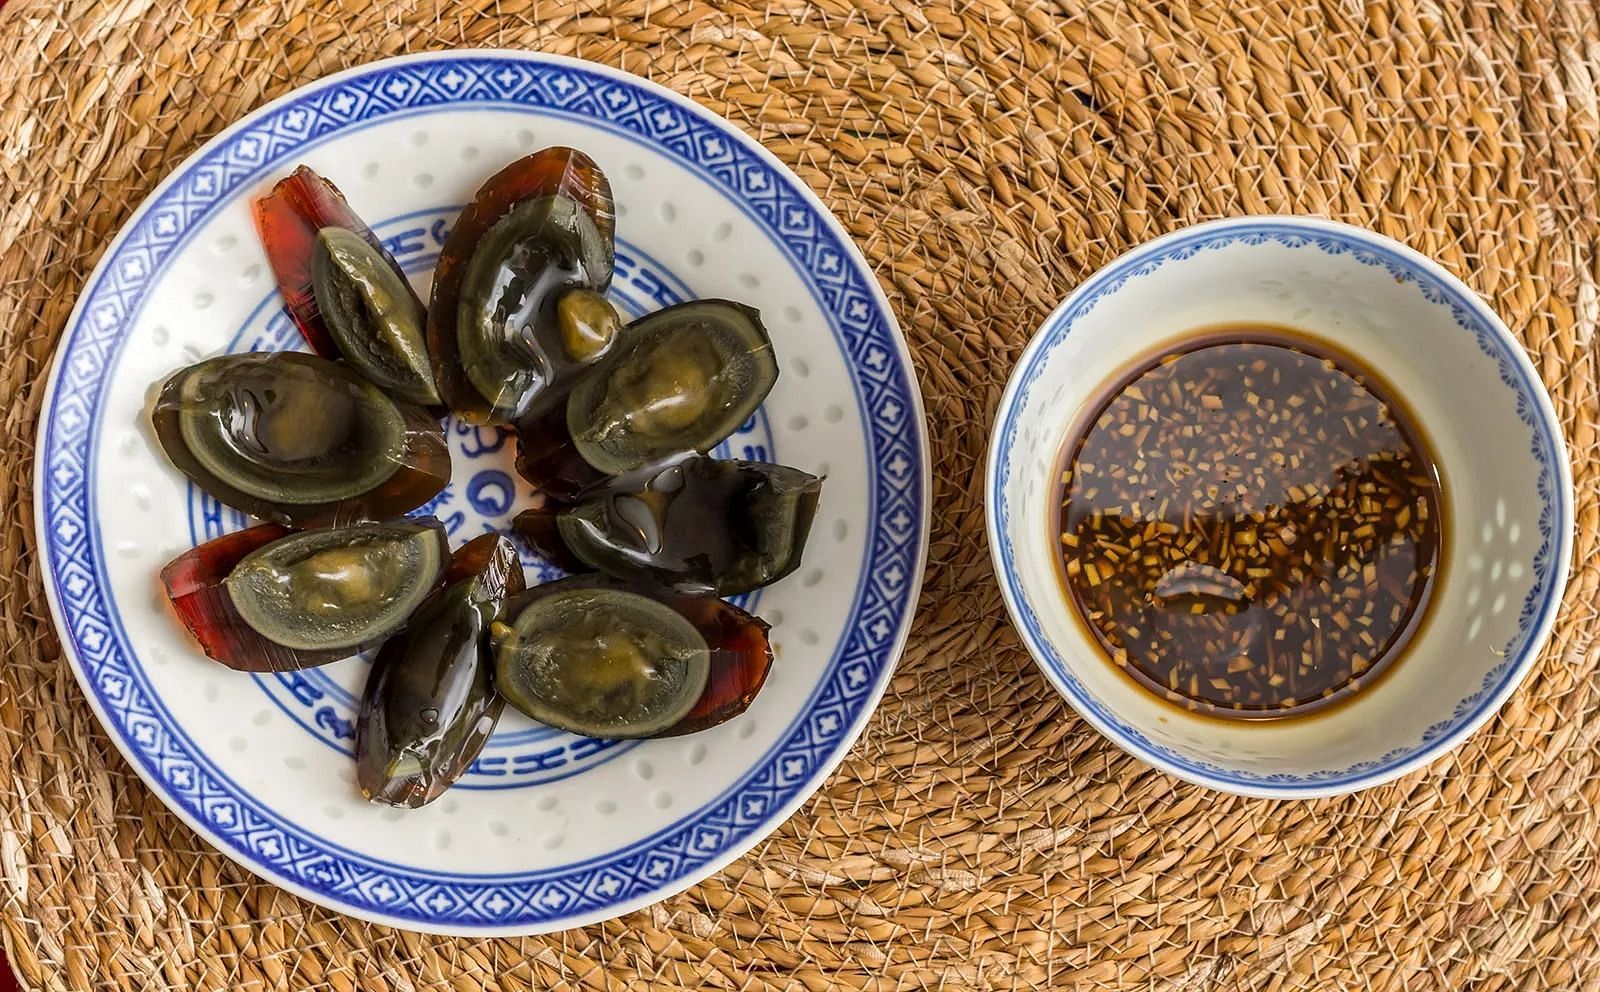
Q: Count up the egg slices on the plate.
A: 8